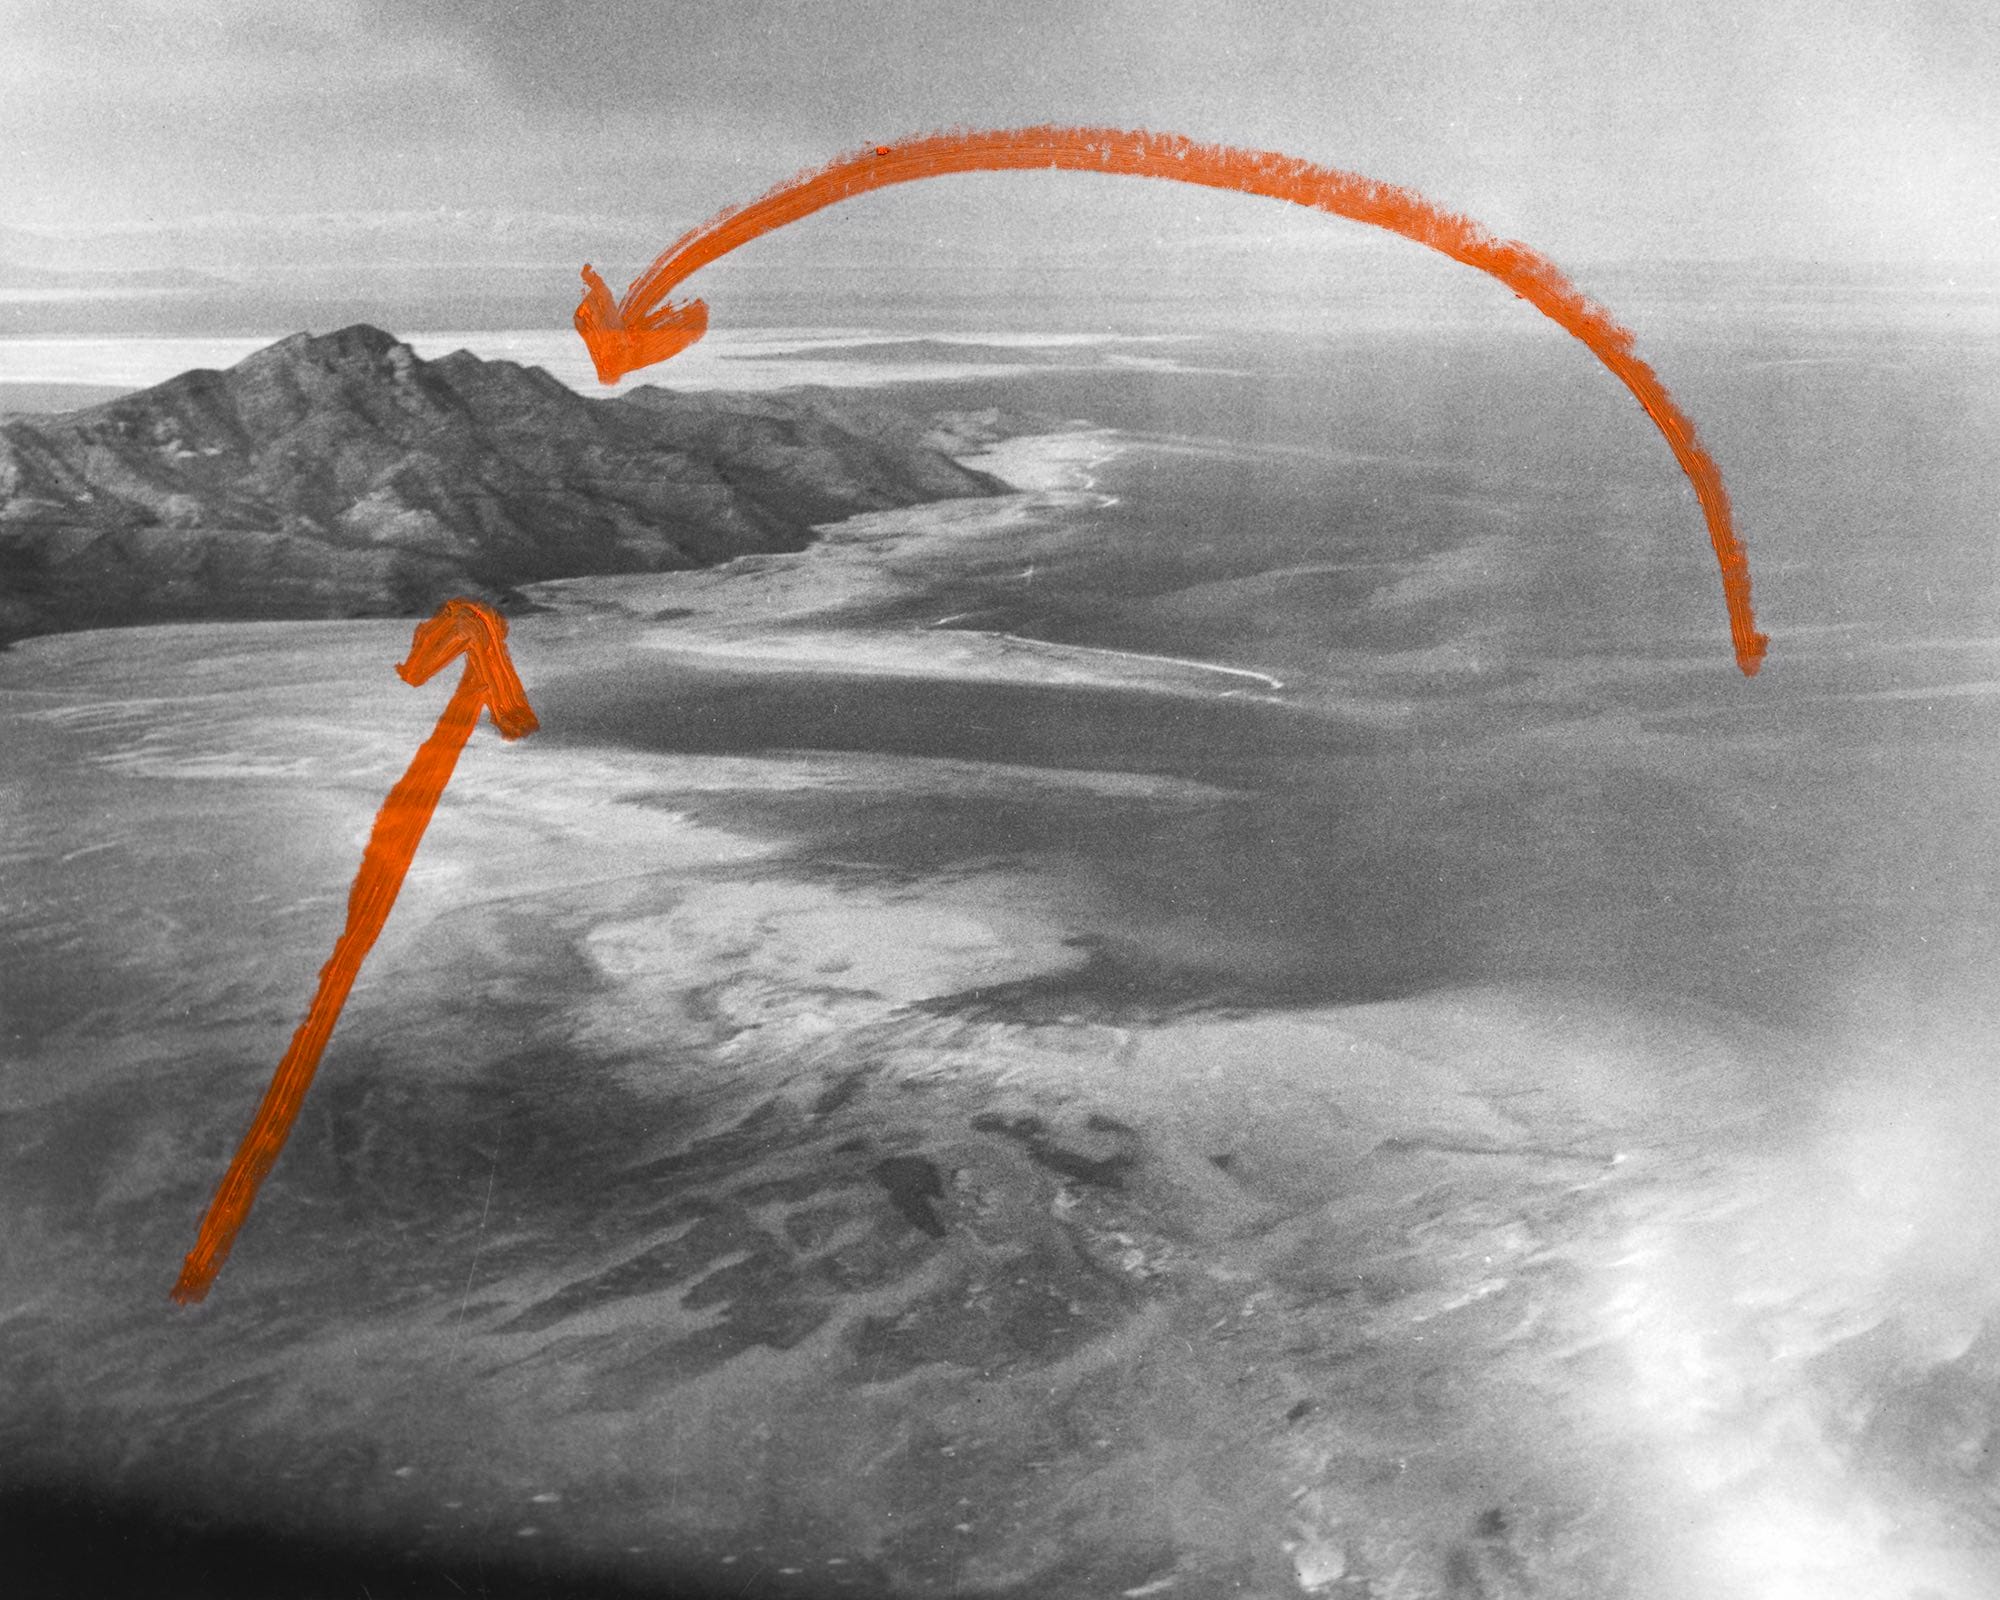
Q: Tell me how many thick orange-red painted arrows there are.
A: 2